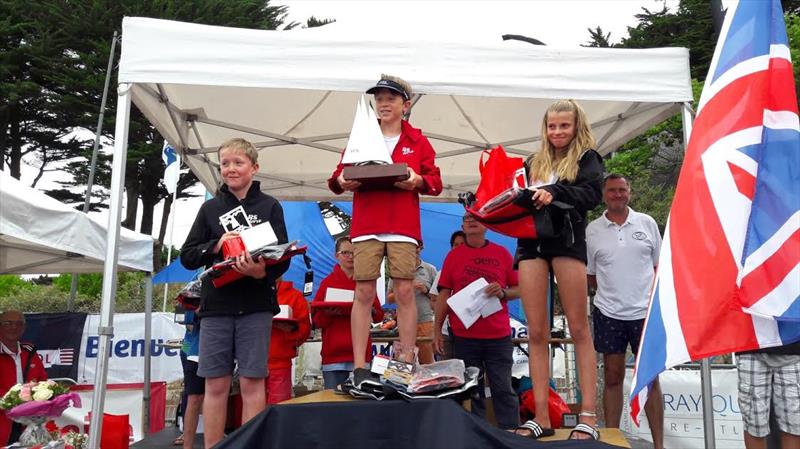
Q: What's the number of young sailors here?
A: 3